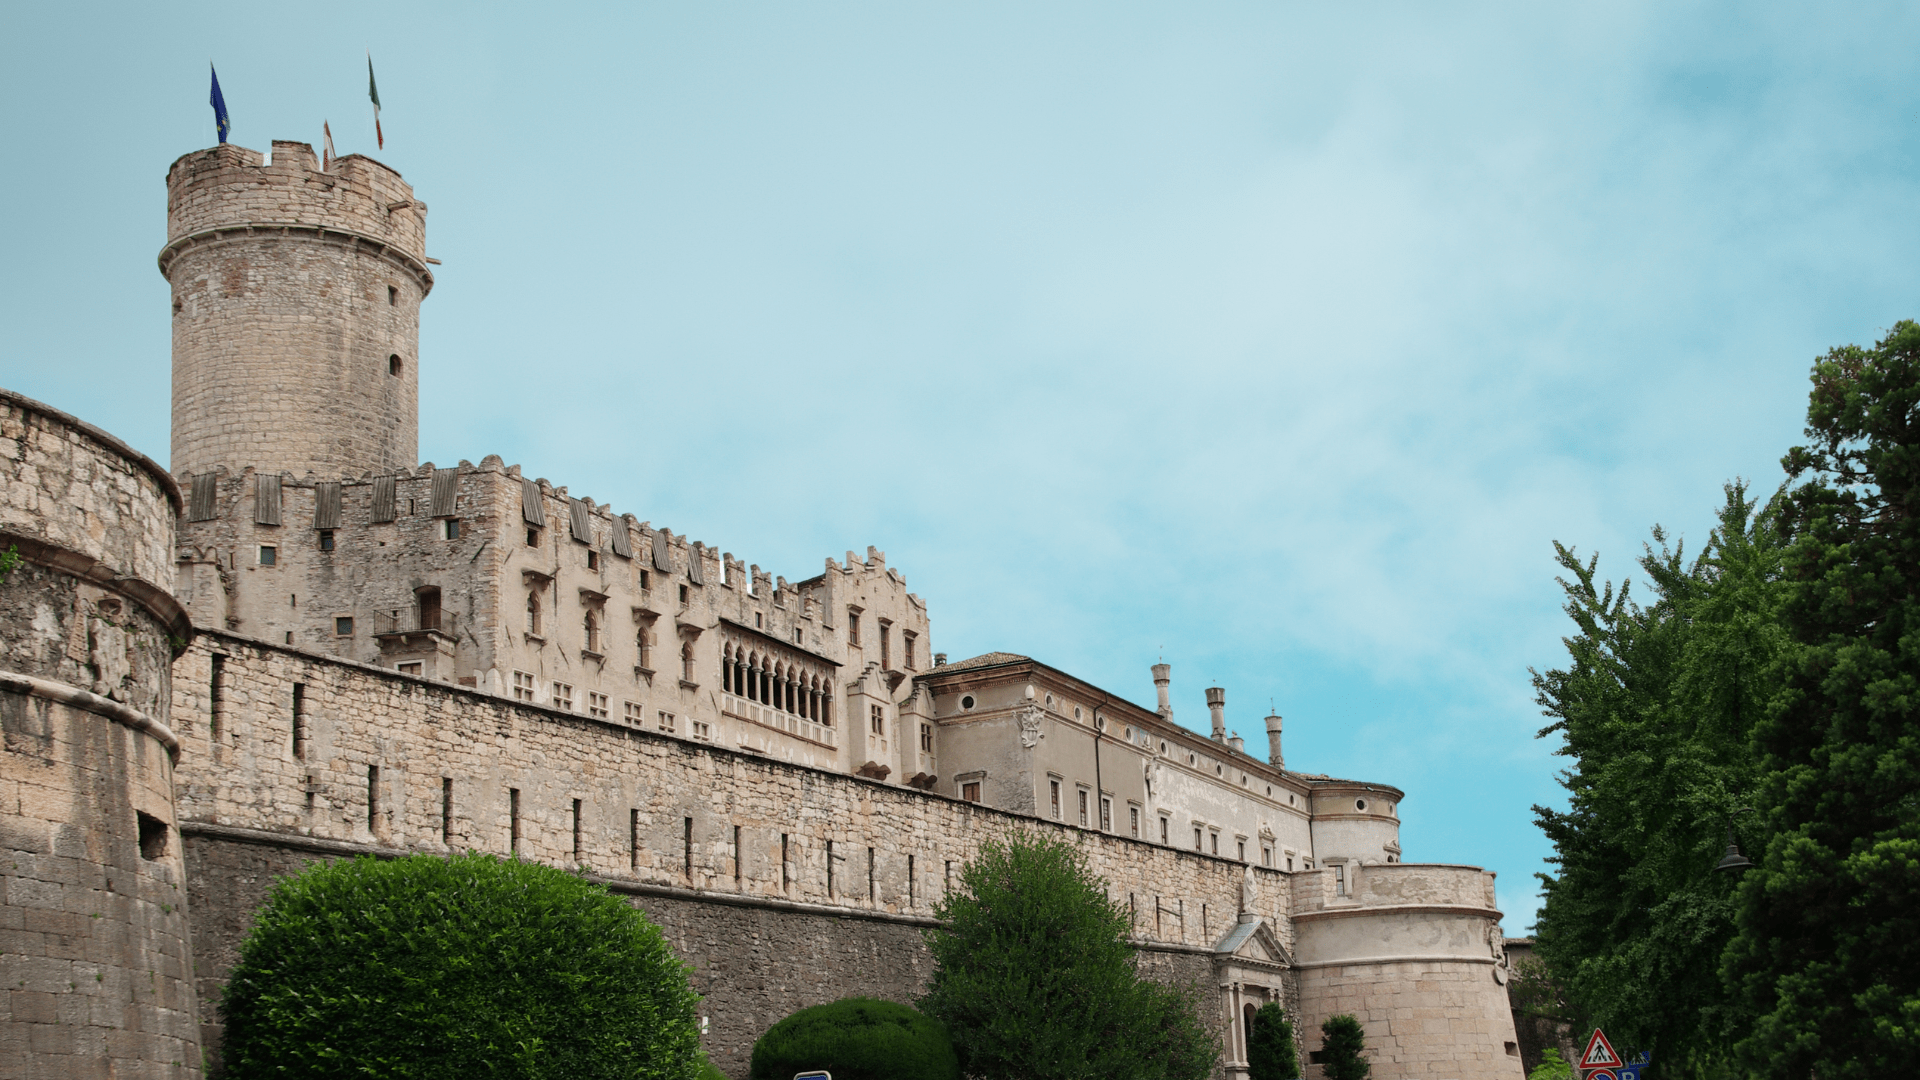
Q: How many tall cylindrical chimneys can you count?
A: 3